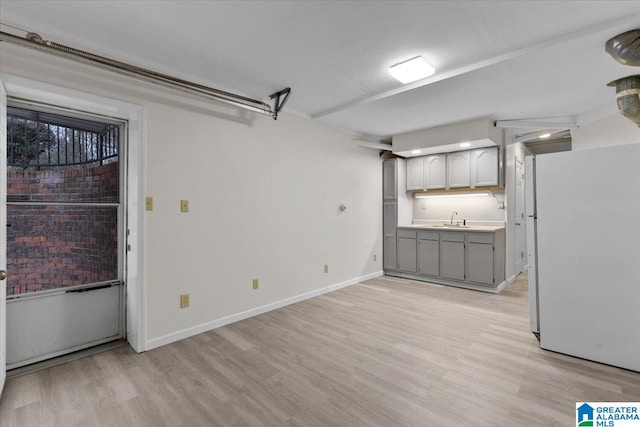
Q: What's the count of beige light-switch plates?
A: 2